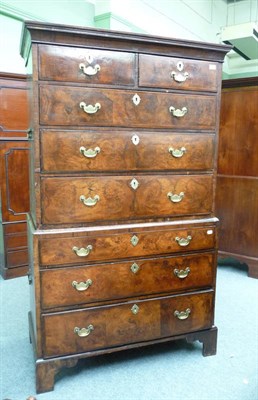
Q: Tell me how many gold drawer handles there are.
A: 14